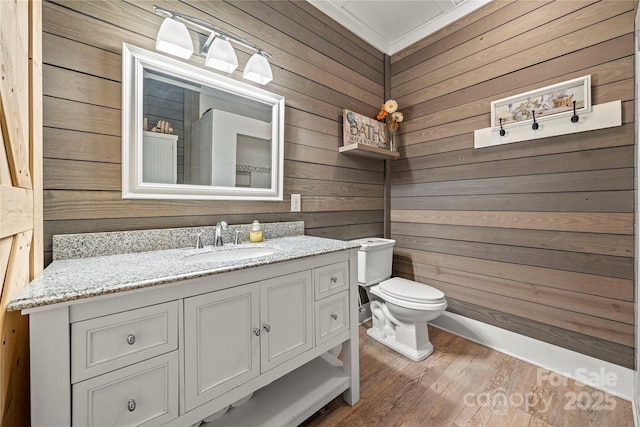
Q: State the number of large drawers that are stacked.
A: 2